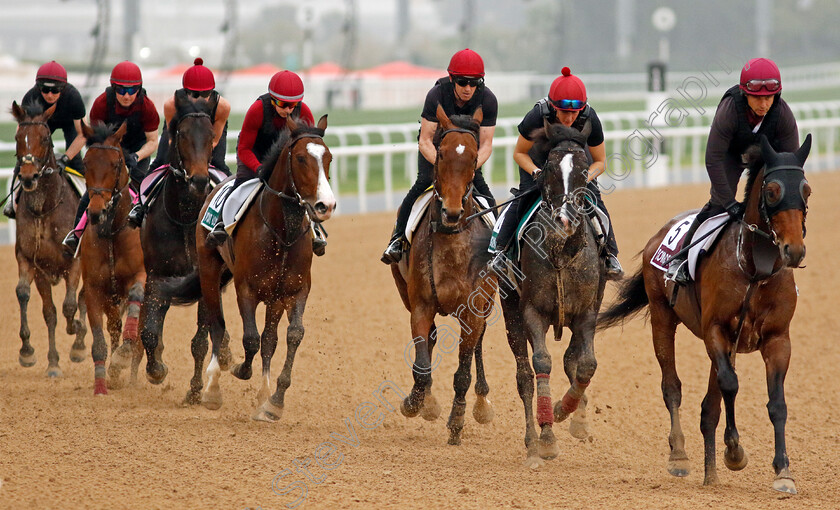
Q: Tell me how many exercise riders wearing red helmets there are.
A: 7